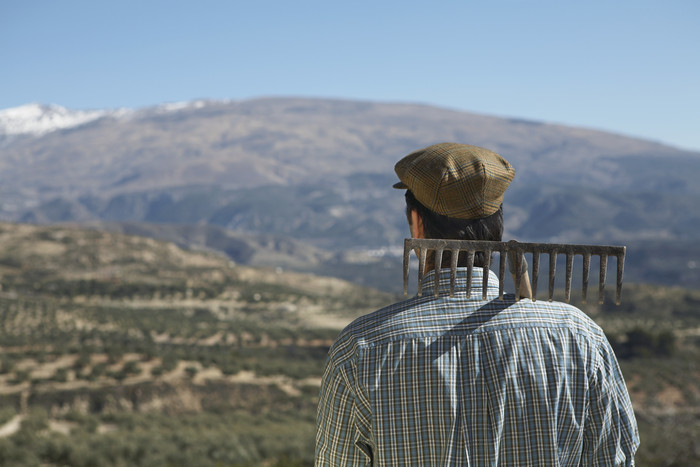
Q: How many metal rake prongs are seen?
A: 14